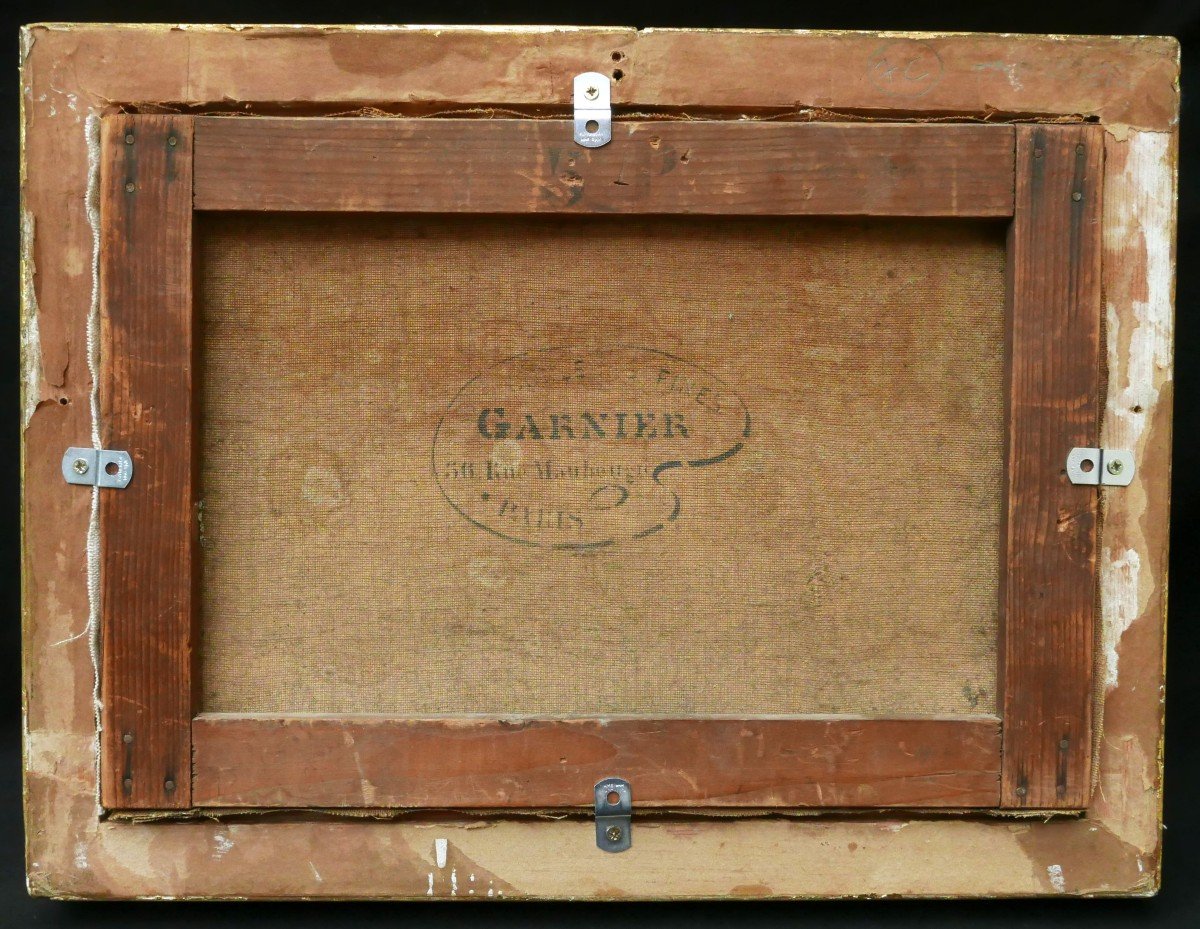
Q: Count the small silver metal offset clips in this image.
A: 4